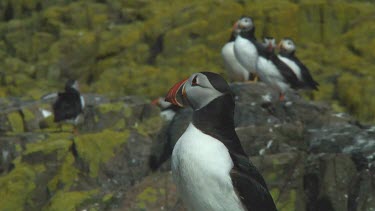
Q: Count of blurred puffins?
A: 6